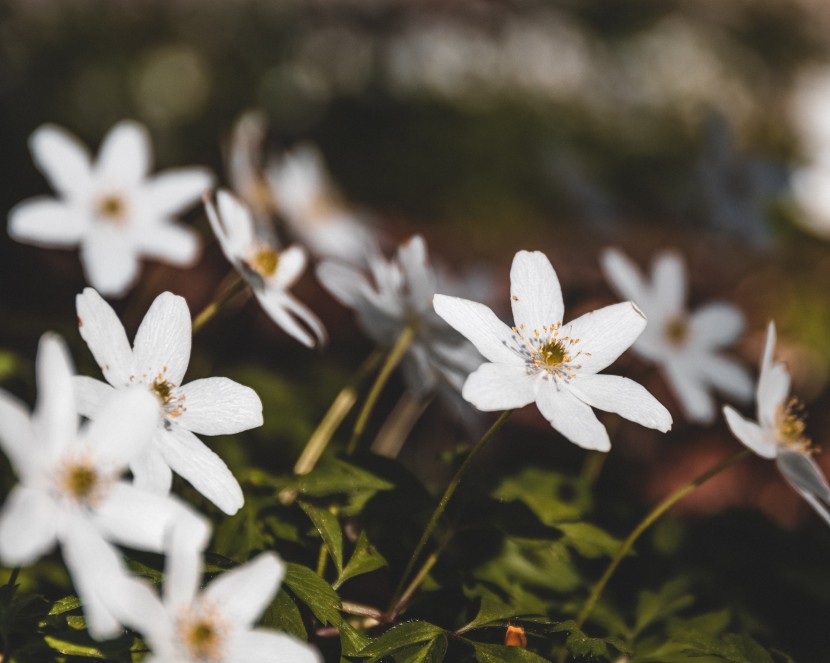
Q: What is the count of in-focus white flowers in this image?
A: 2